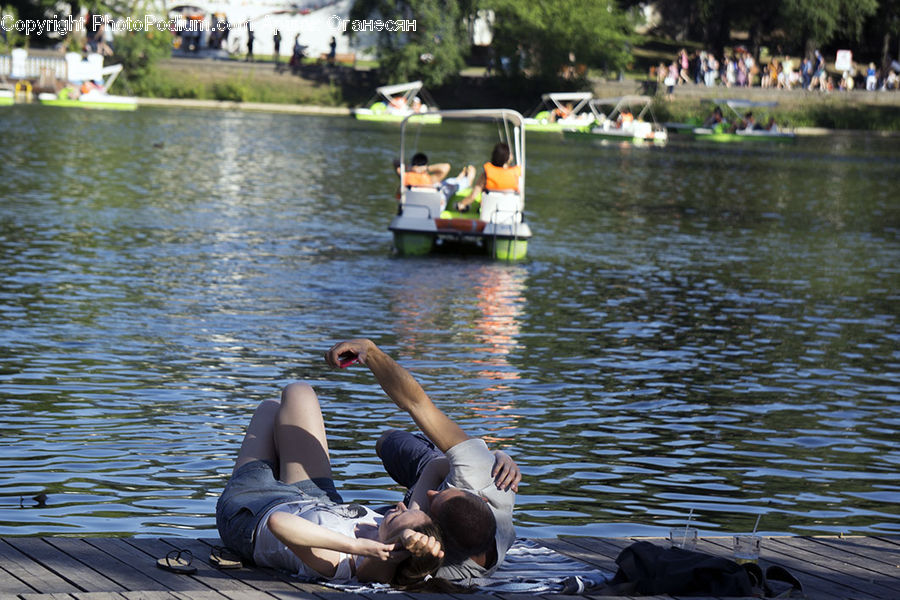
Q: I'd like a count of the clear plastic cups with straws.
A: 2